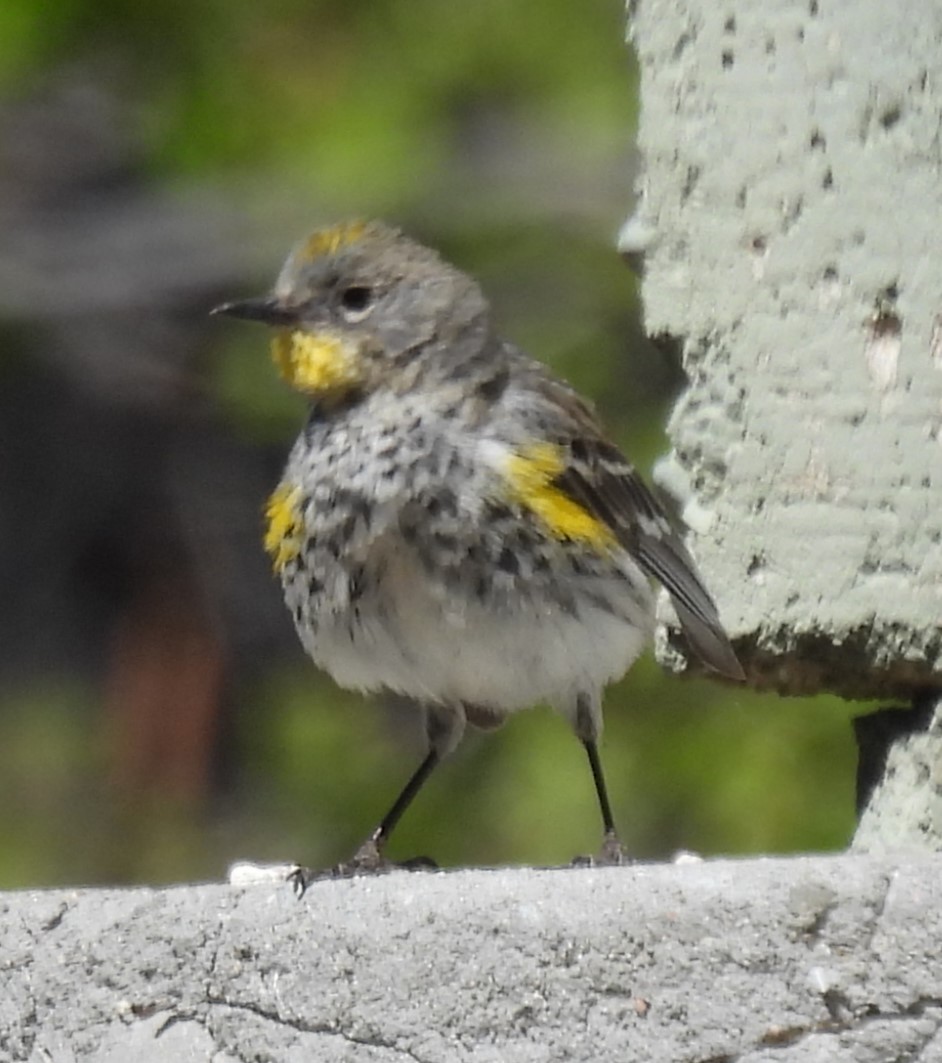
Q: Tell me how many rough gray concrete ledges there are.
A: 1